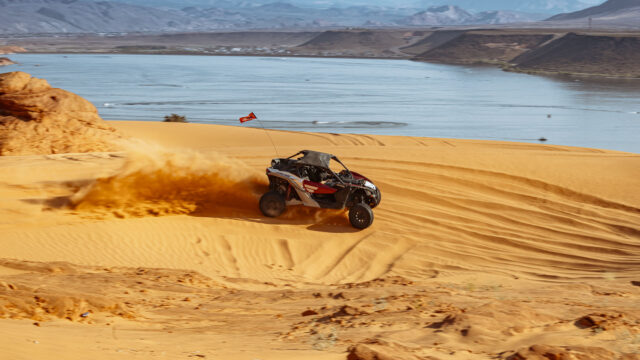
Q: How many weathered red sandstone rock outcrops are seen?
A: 1